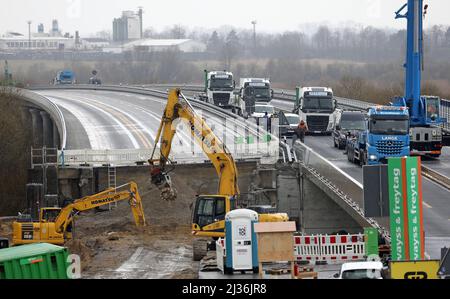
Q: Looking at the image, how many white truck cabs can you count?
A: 3